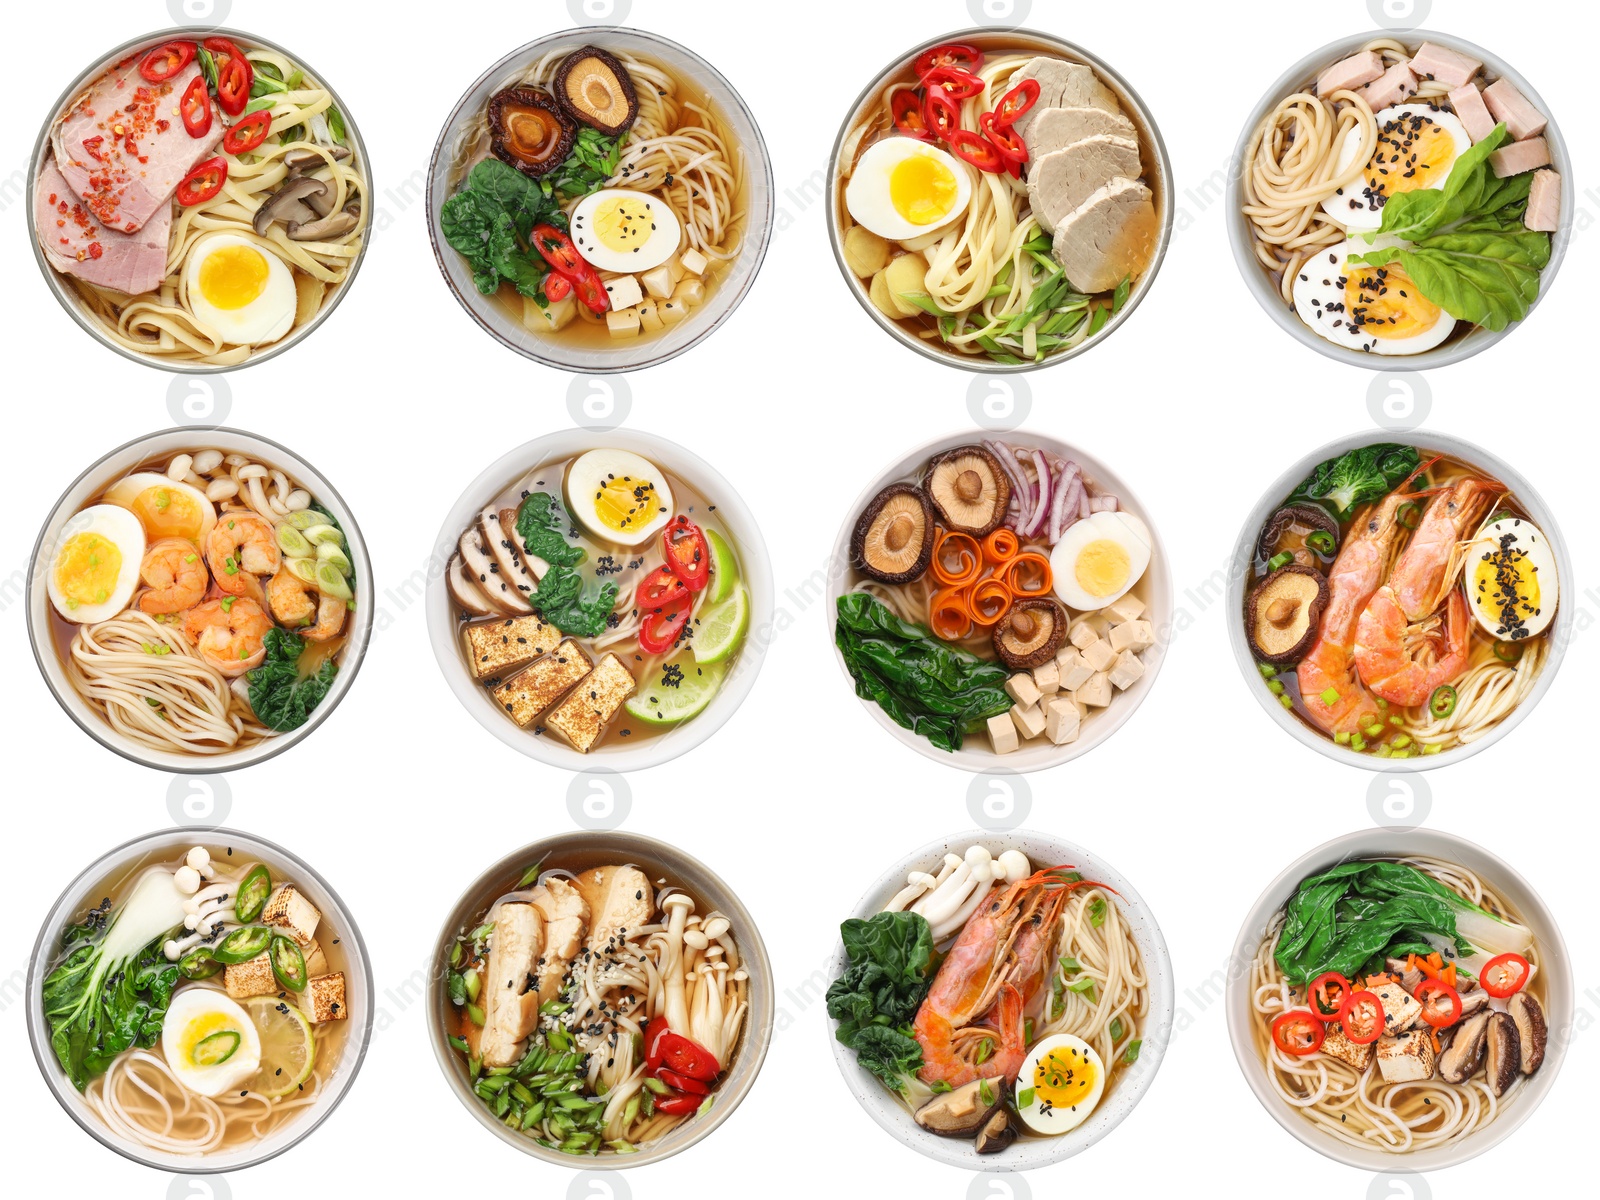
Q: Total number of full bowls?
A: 12